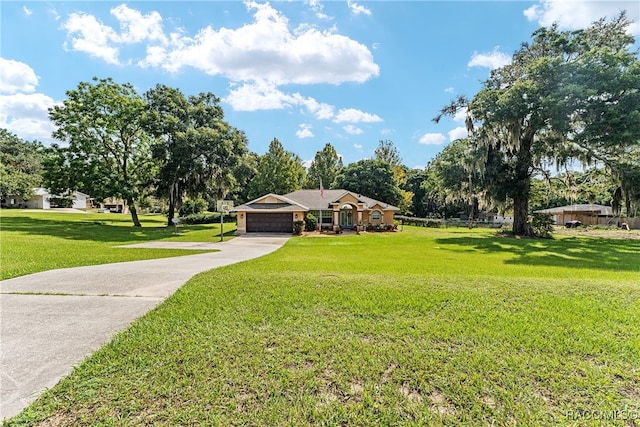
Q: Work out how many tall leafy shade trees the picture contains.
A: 3